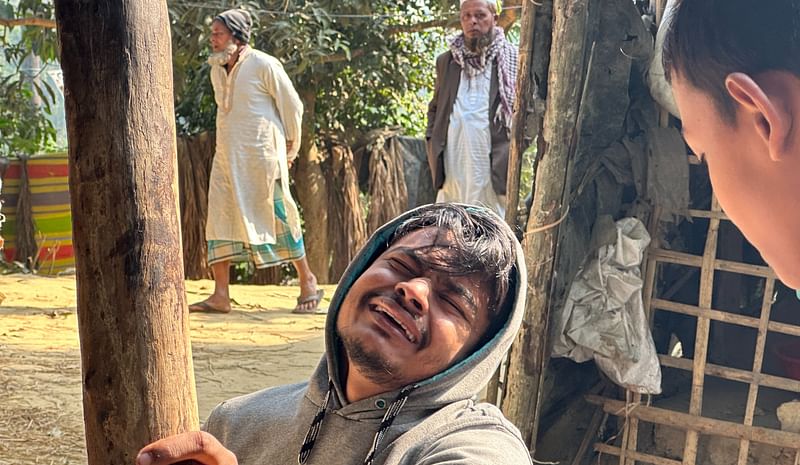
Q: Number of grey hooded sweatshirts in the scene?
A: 1